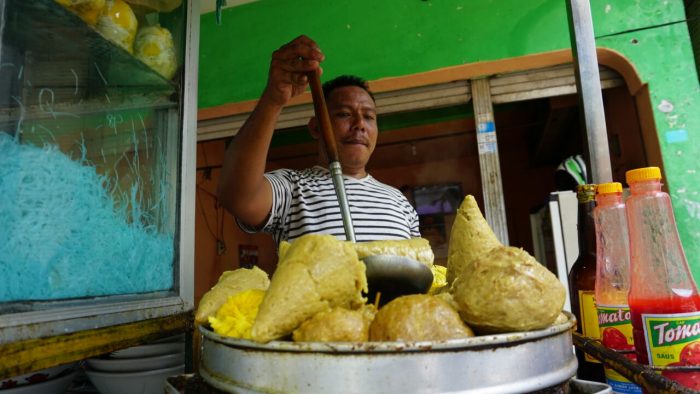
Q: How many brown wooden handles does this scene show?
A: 1